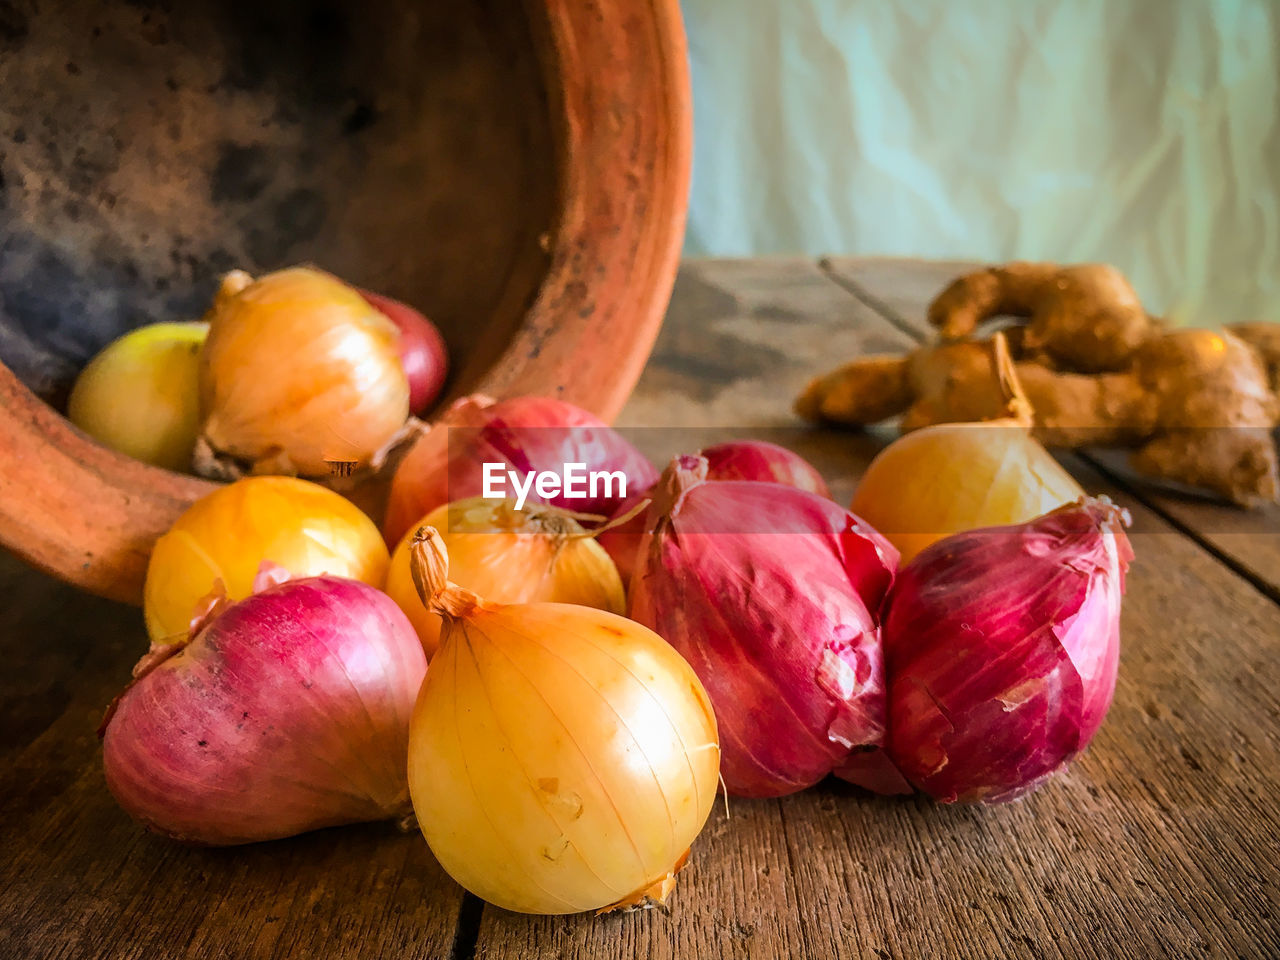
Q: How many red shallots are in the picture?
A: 6